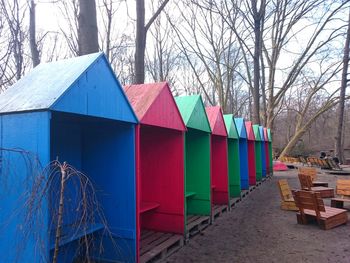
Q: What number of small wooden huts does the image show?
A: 11